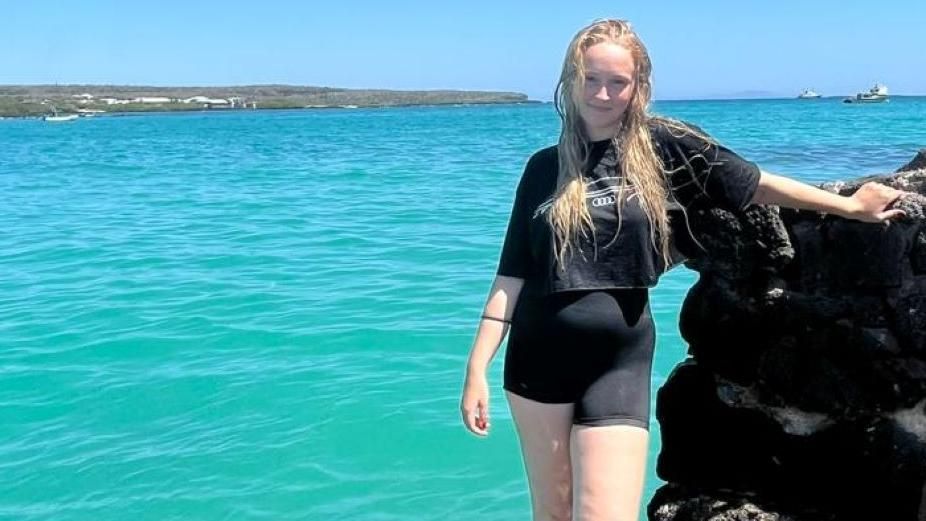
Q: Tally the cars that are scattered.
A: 0